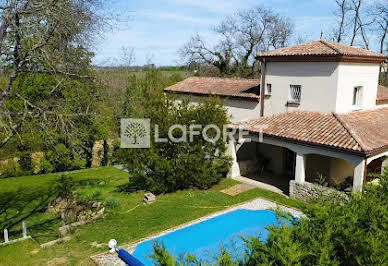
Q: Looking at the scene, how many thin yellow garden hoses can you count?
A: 1